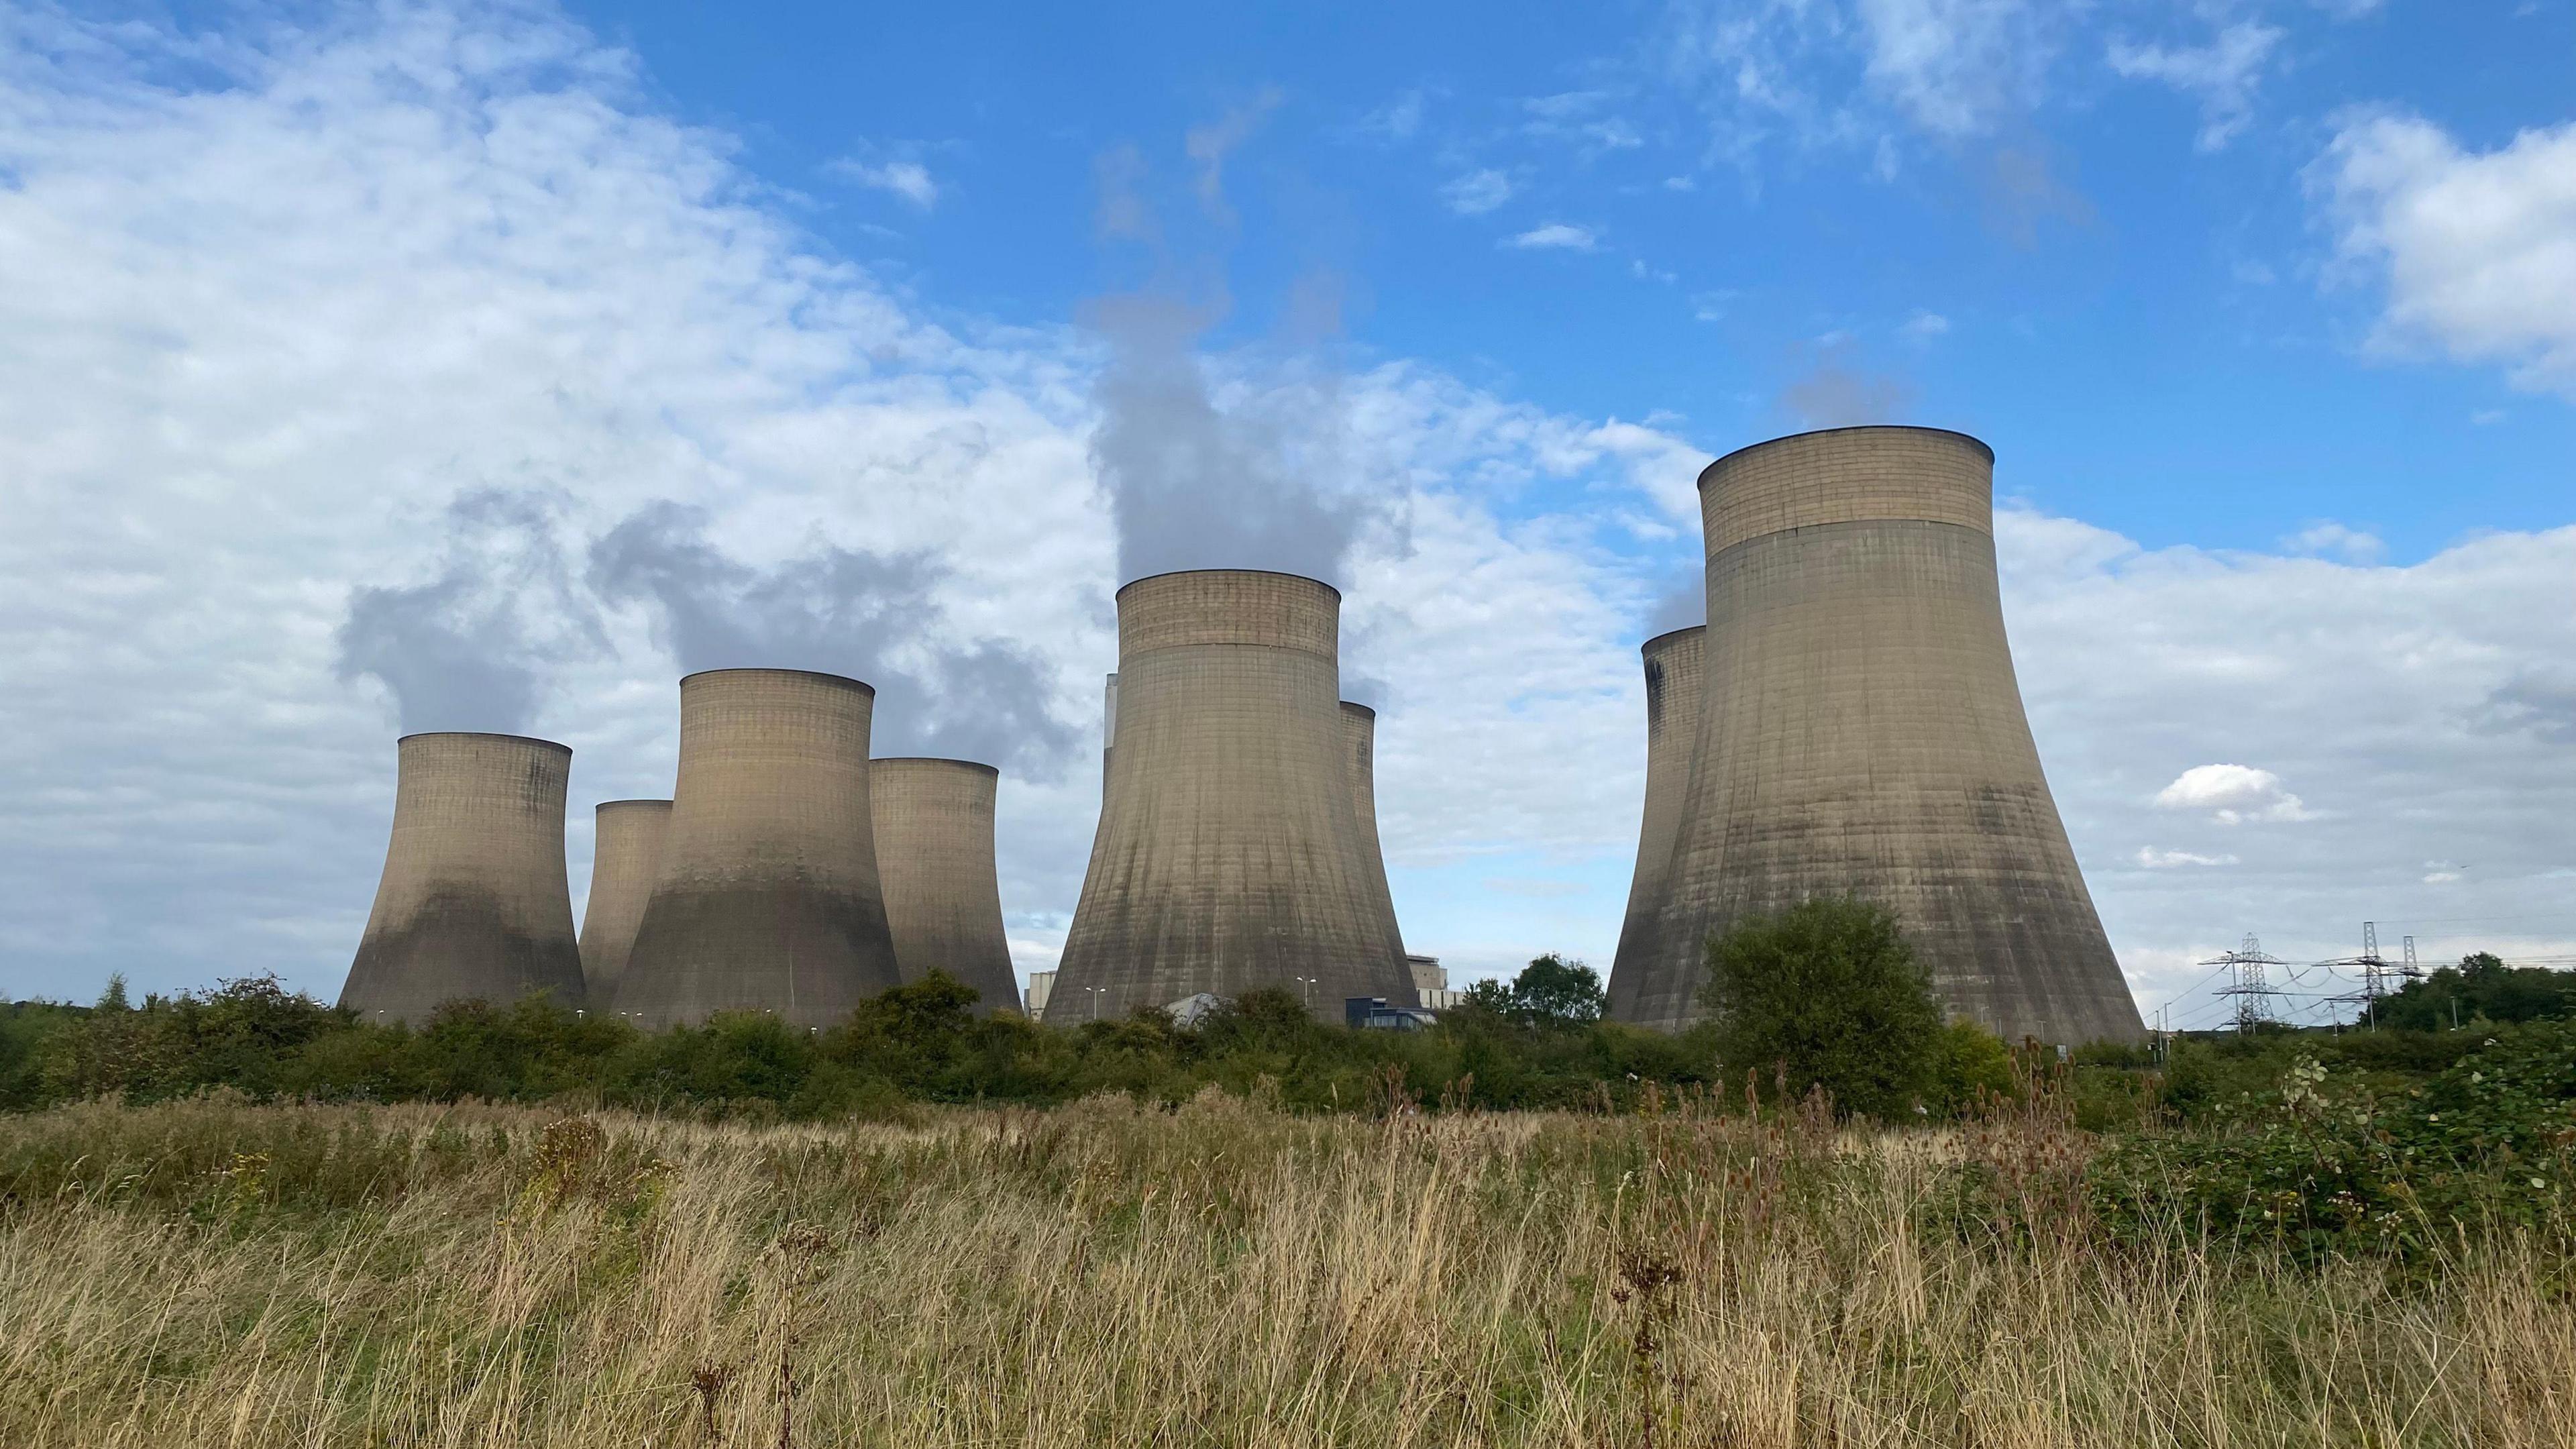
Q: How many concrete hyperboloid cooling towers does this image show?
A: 8